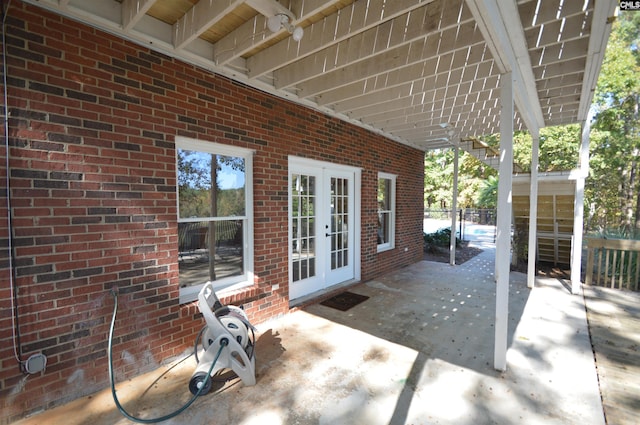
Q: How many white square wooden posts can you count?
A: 4